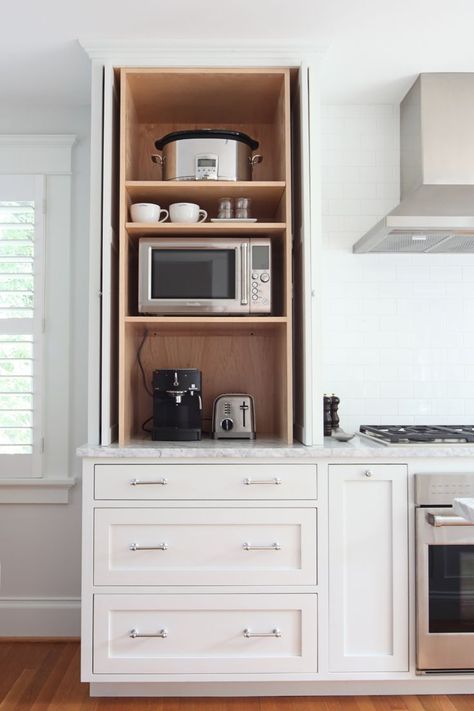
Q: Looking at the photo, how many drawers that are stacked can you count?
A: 3